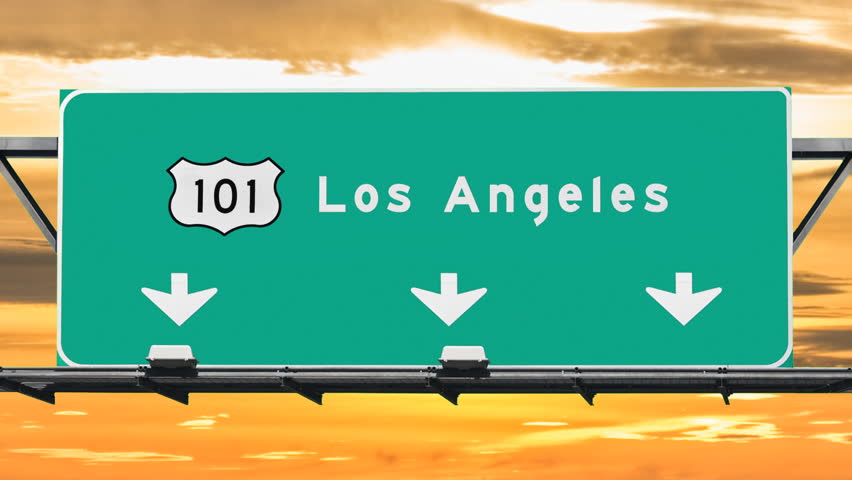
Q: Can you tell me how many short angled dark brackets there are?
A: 6